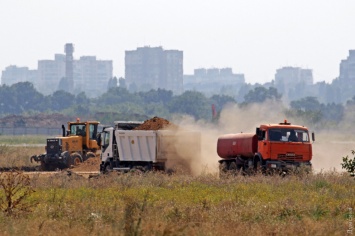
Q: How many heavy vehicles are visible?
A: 3